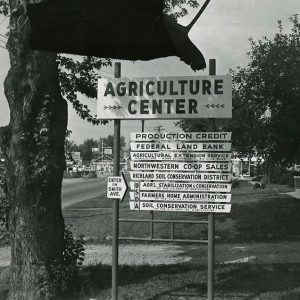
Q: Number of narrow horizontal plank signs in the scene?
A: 8